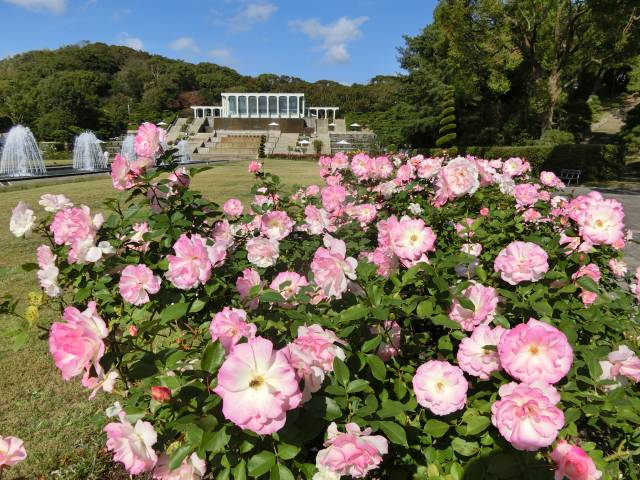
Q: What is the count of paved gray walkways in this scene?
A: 1